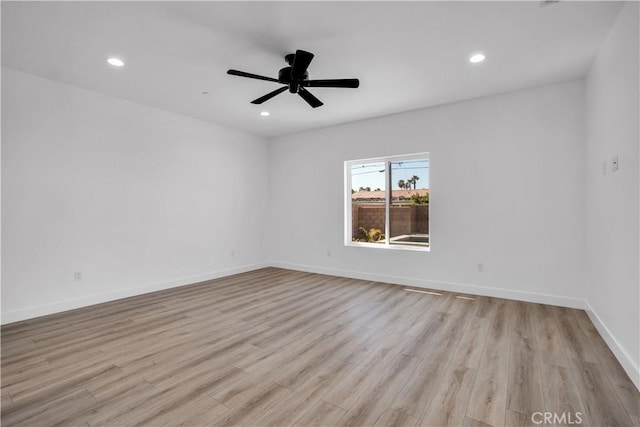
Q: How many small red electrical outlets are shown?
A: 0